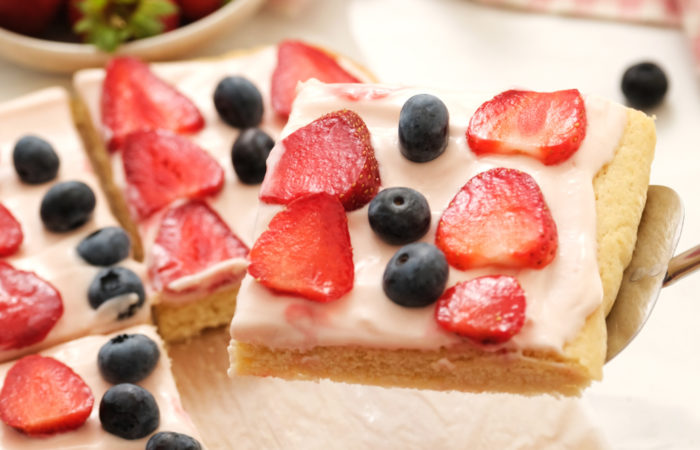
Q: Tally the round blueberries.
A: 13